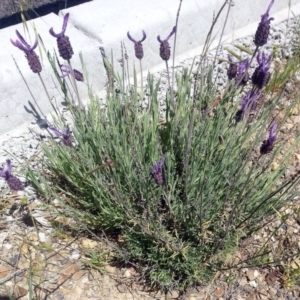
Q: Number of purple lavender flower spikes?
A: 14